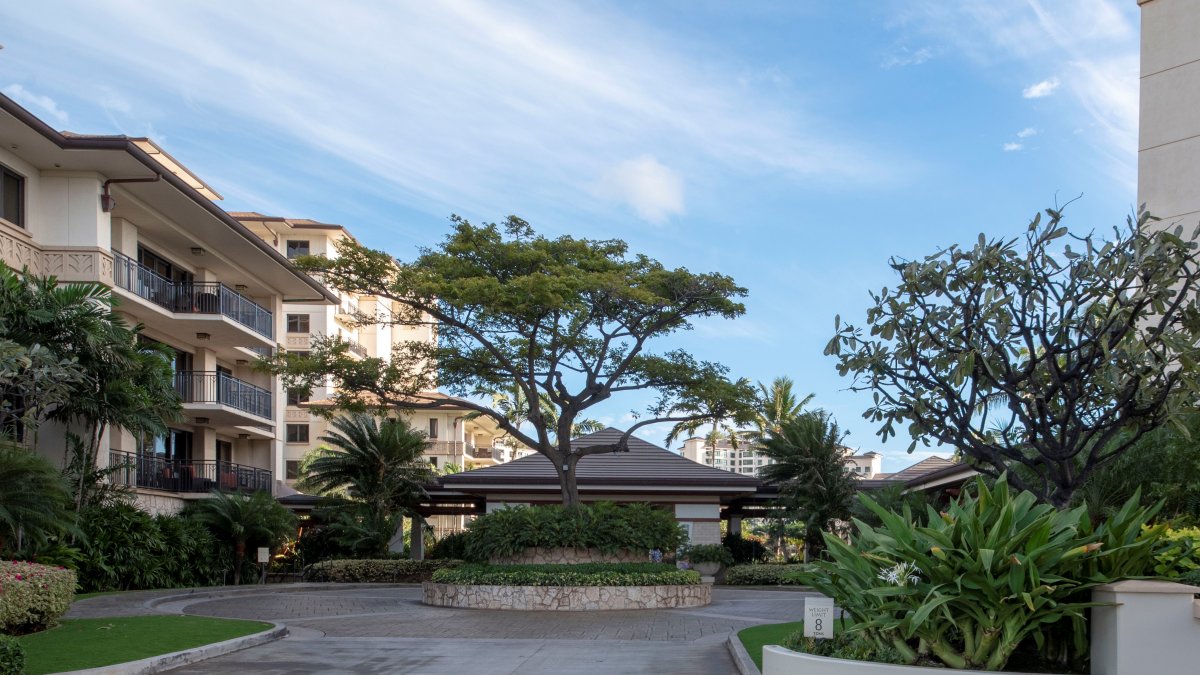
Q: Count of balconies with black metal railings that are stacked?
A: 3